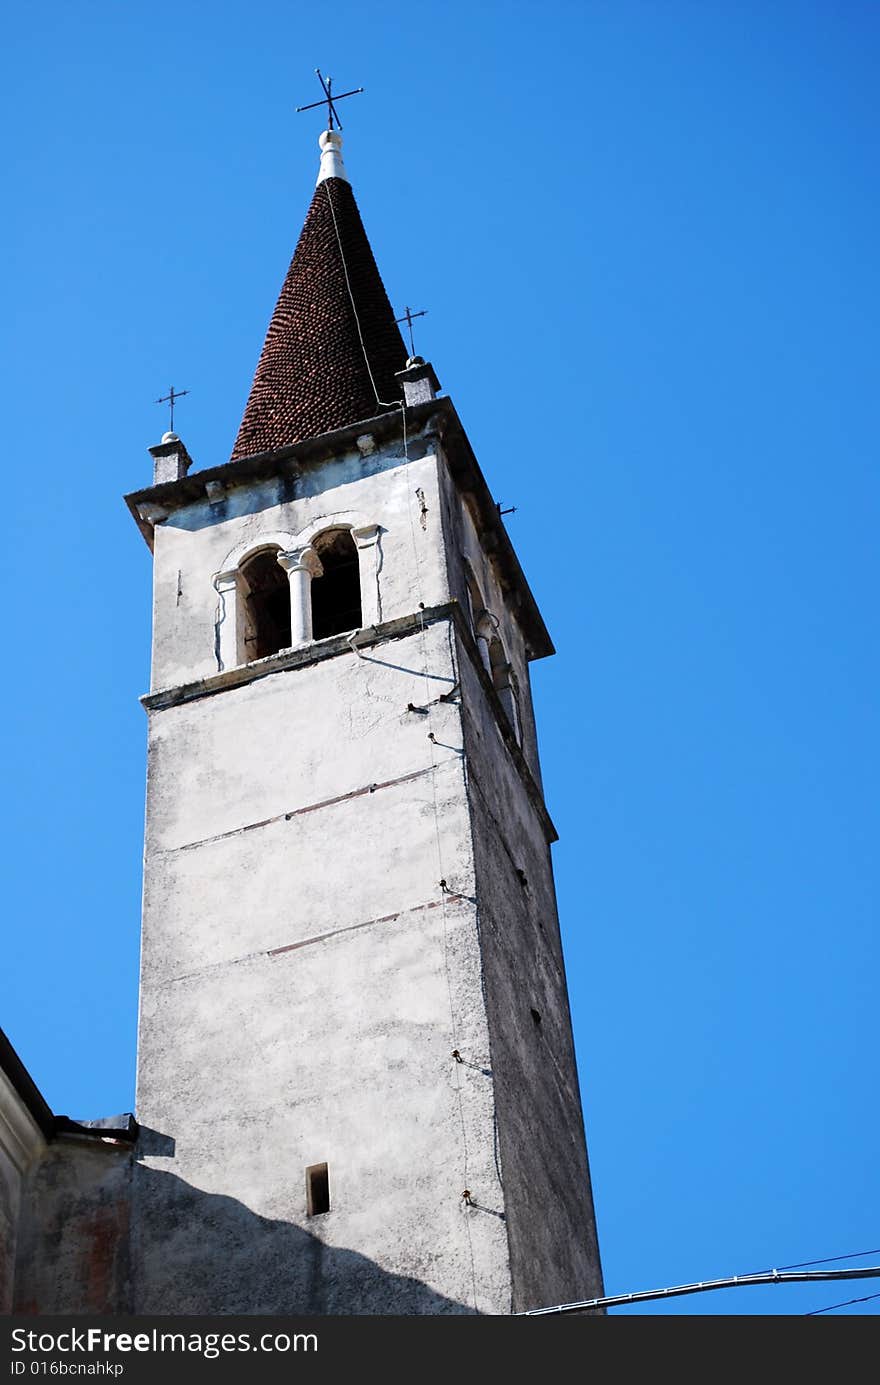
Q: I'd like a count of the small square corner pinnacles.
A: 2